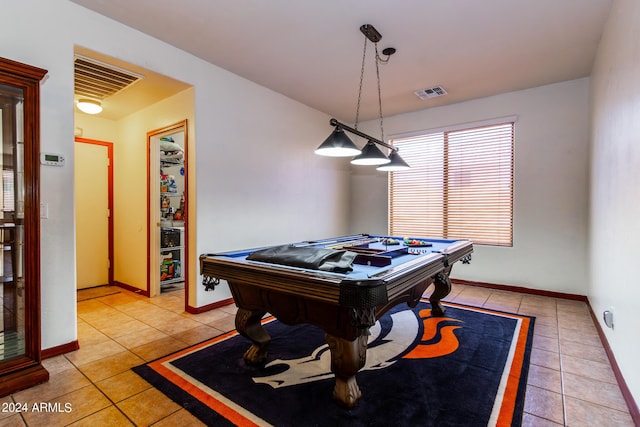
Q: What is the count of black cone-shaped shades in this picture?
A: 3